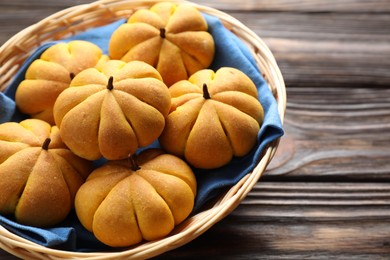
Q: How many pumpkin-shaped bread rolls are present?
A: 6